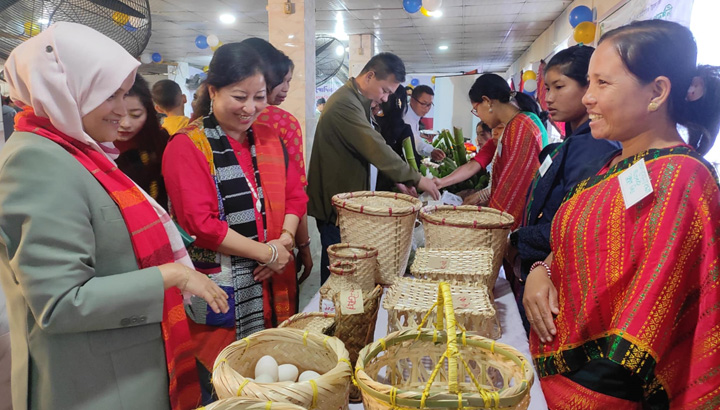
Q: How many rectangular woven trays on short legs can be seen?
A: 2